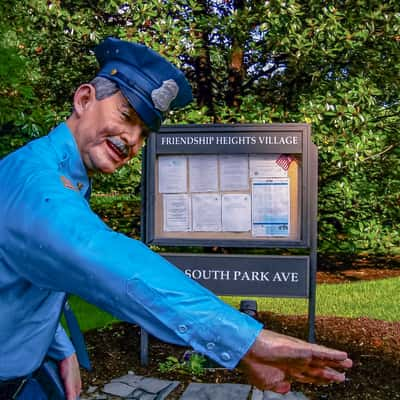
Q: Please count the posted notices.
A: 8